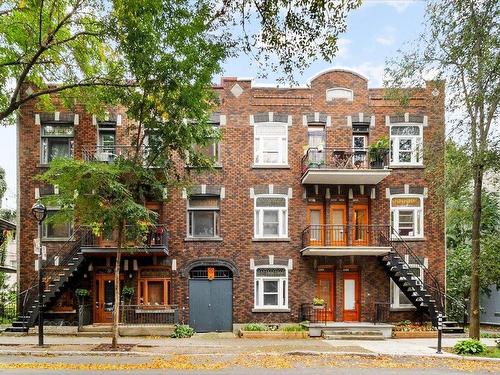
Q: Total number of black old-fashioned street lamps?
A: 1